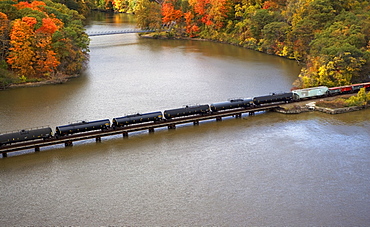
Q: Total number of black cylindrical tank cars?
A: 6